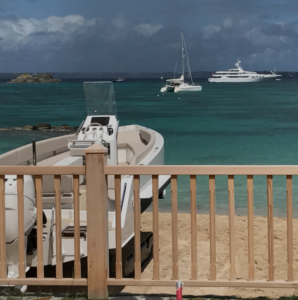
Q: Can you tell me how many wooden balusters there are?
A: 15